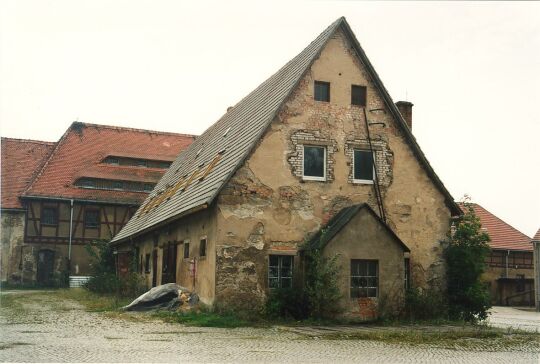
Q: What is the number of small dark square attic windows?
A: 2